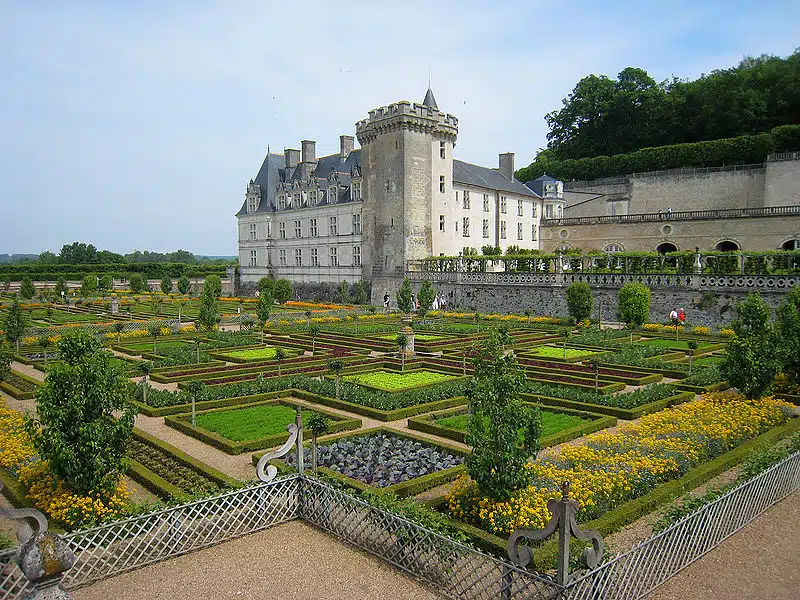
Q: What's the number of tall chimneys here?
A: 4